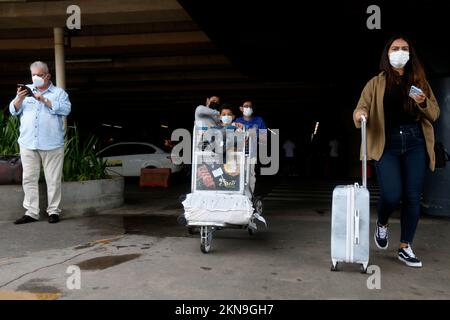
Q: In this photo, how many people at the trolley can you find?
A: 3